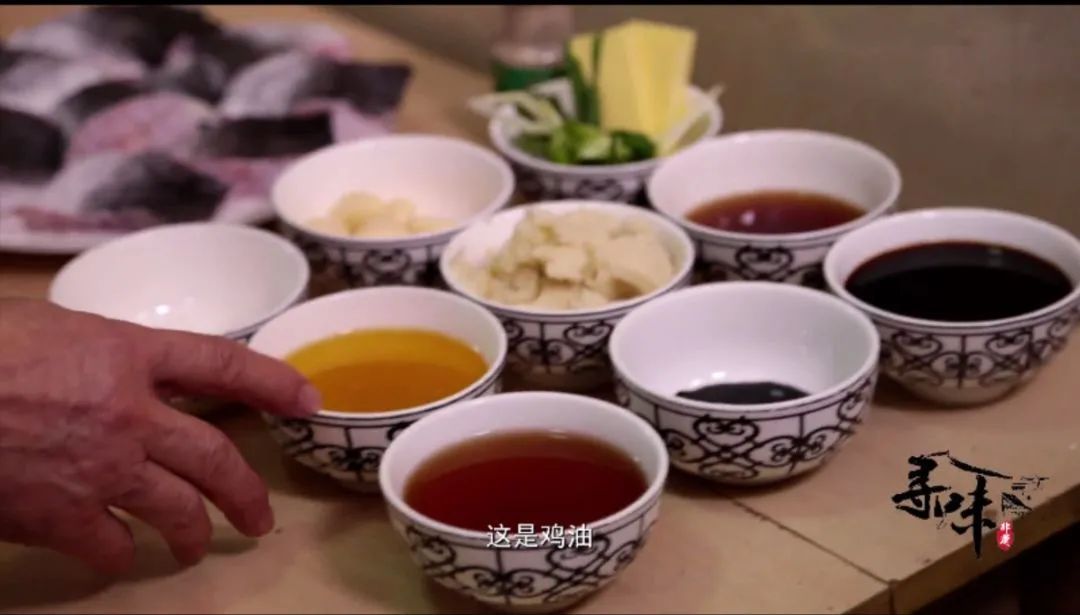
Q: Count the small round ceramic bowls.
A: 9